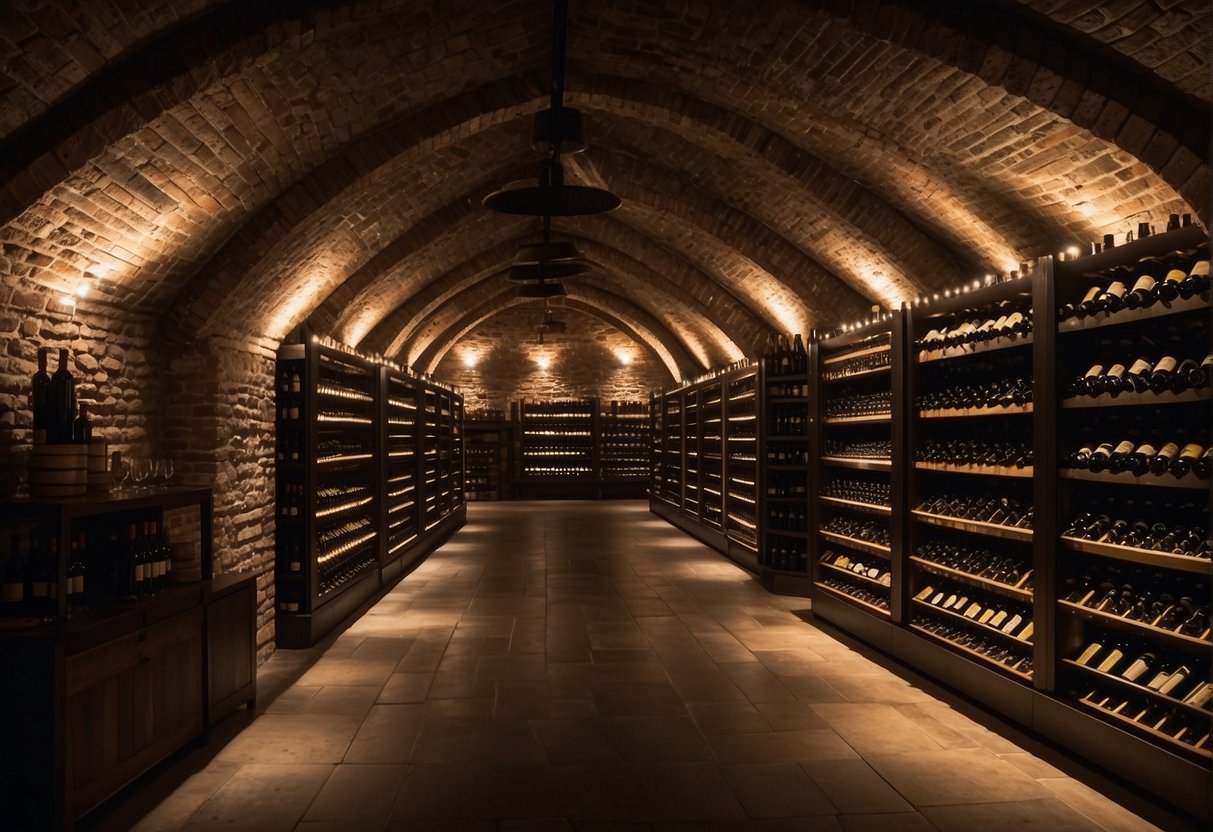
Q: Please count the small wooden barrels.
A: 2